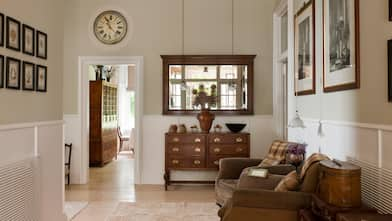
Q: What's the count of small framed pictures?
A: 8